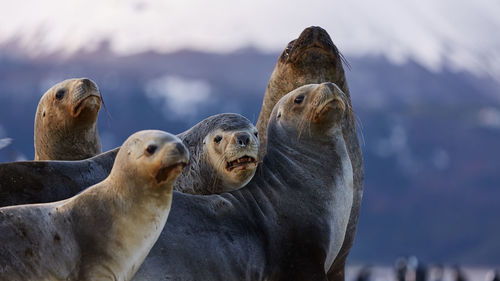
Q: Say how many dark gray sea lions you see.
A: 2